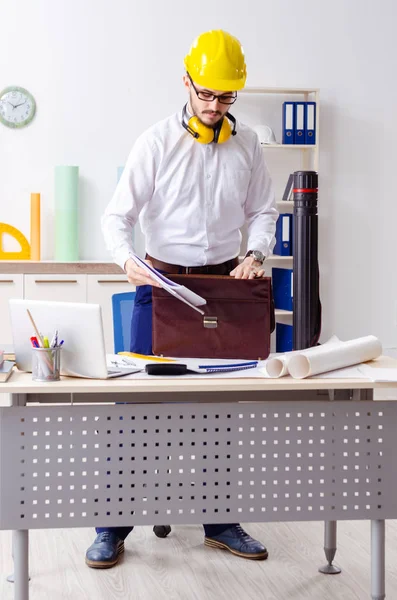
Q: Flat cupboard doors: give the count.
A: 3